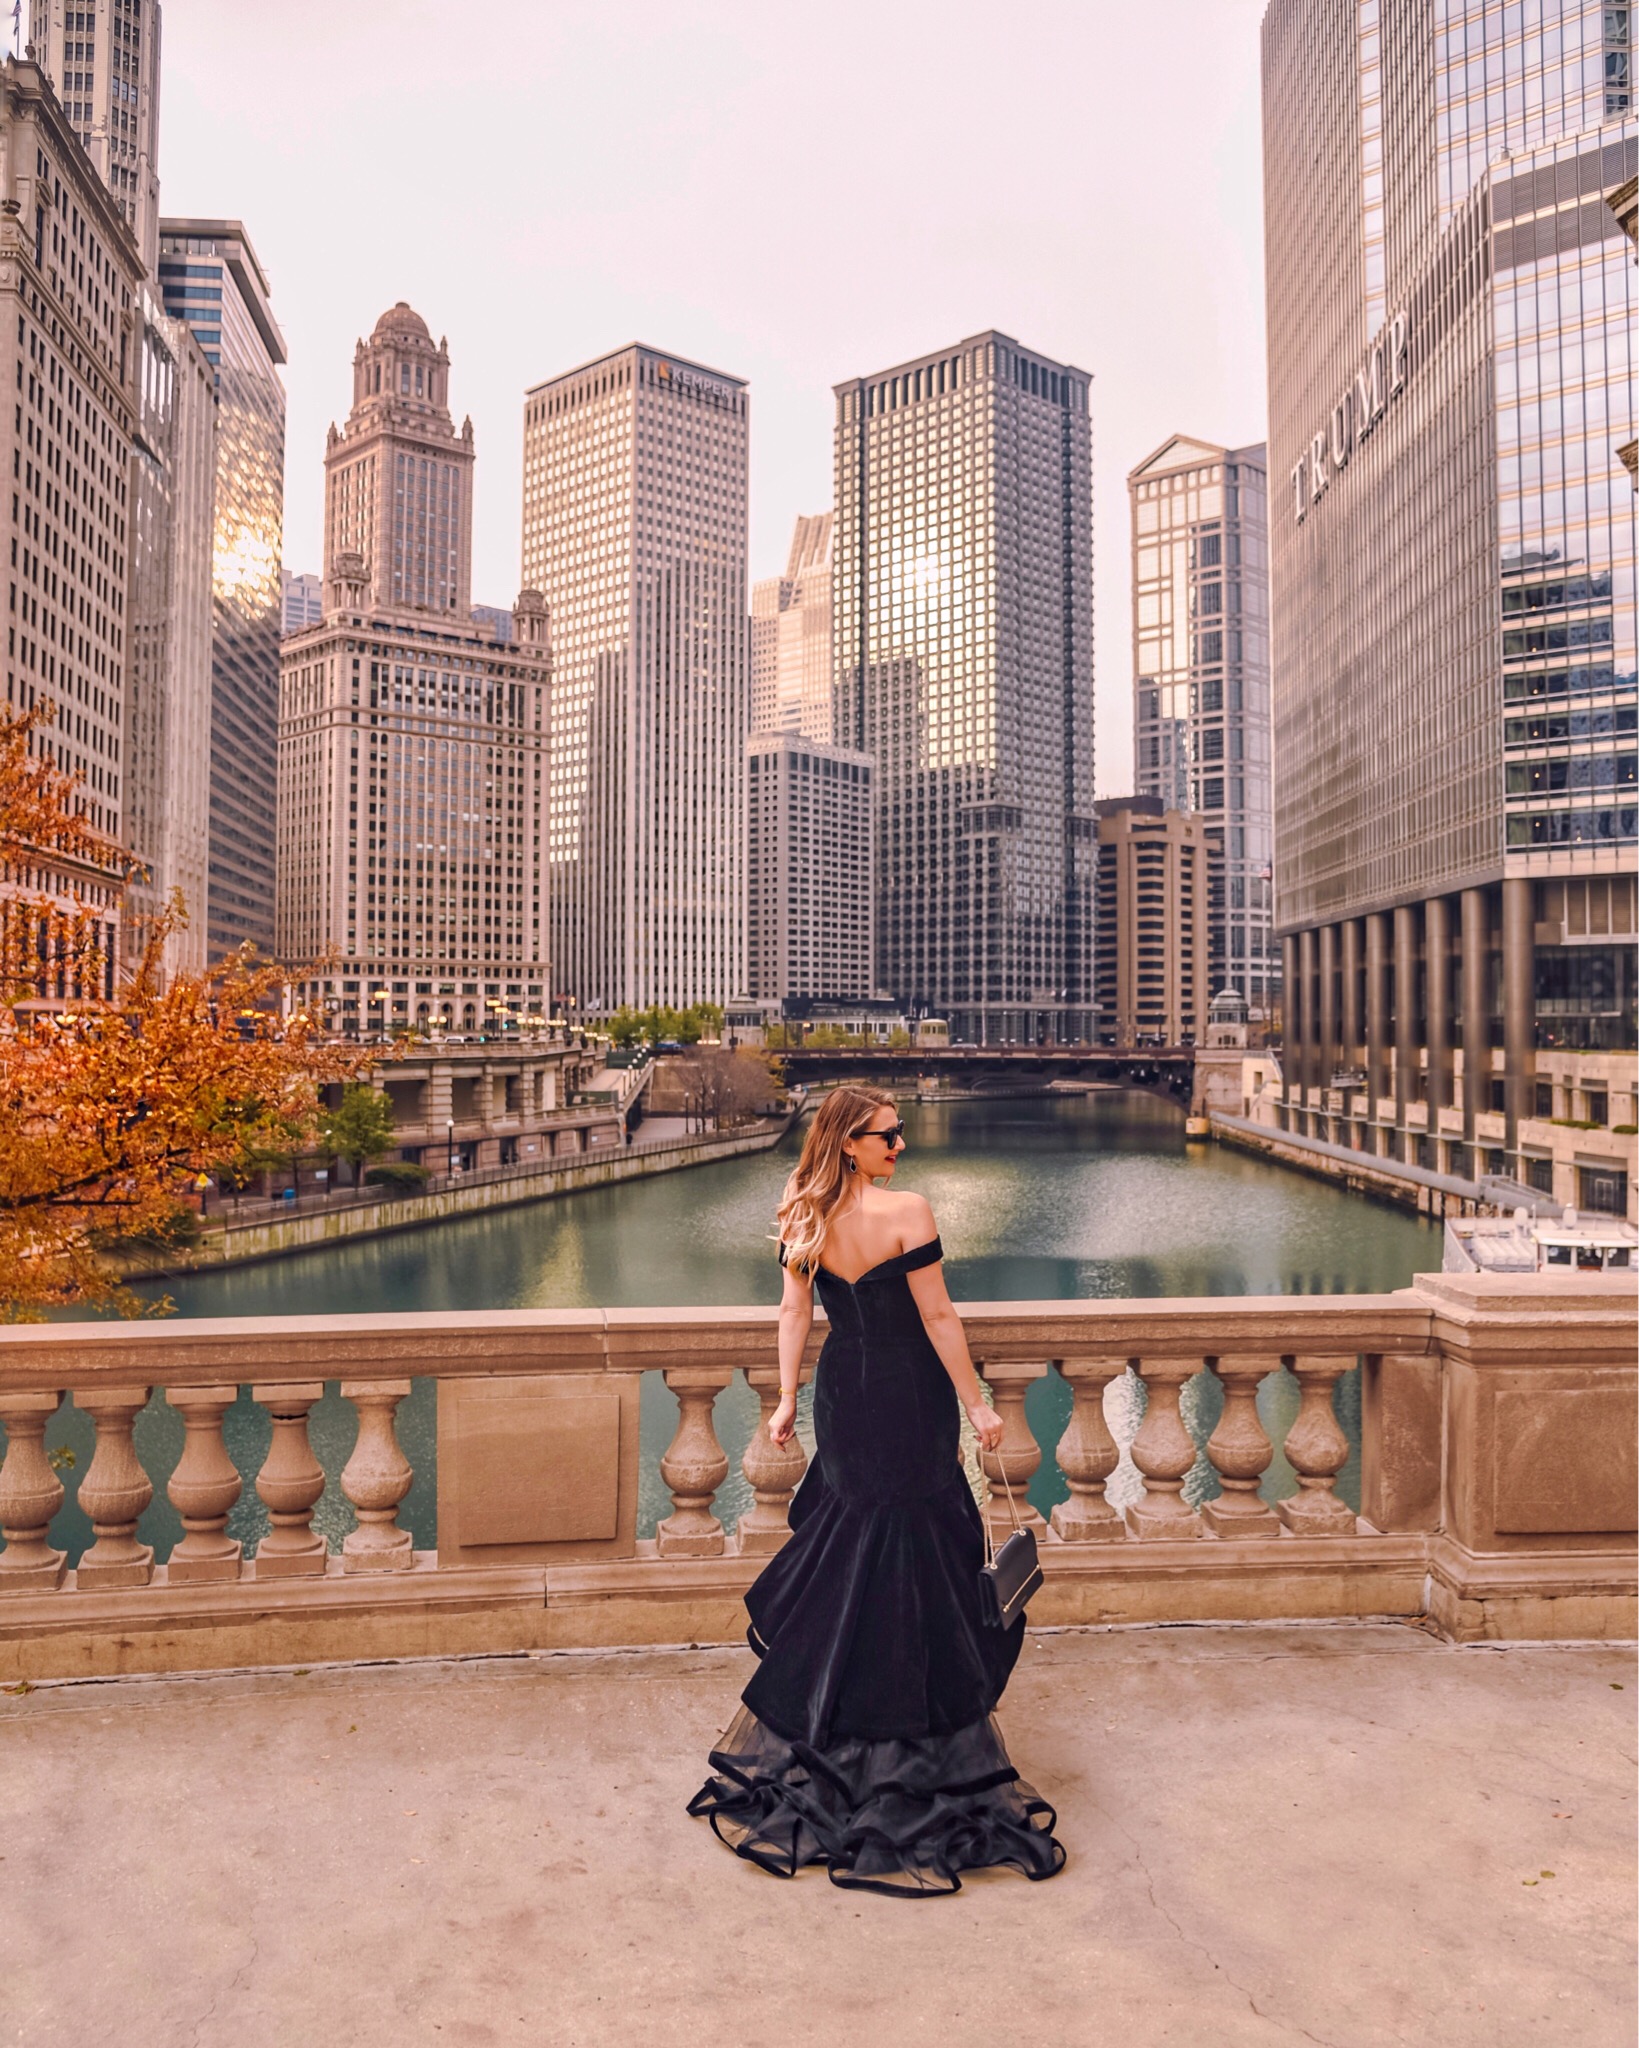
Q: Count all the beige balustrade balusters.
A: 12